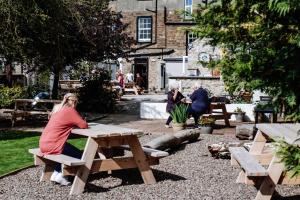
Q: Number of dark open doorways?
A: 1